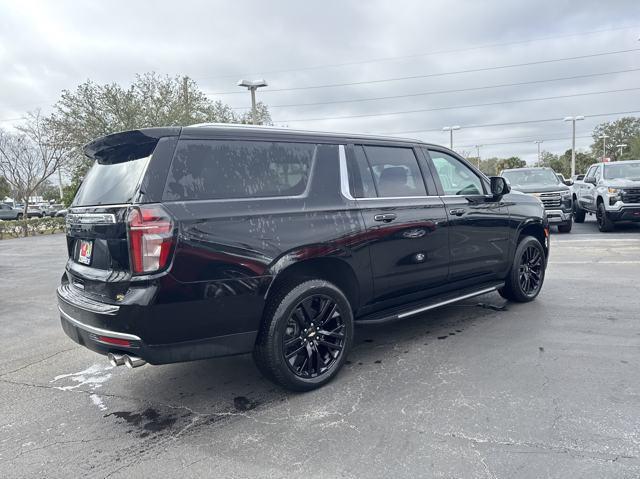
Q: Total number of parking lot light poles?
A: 7